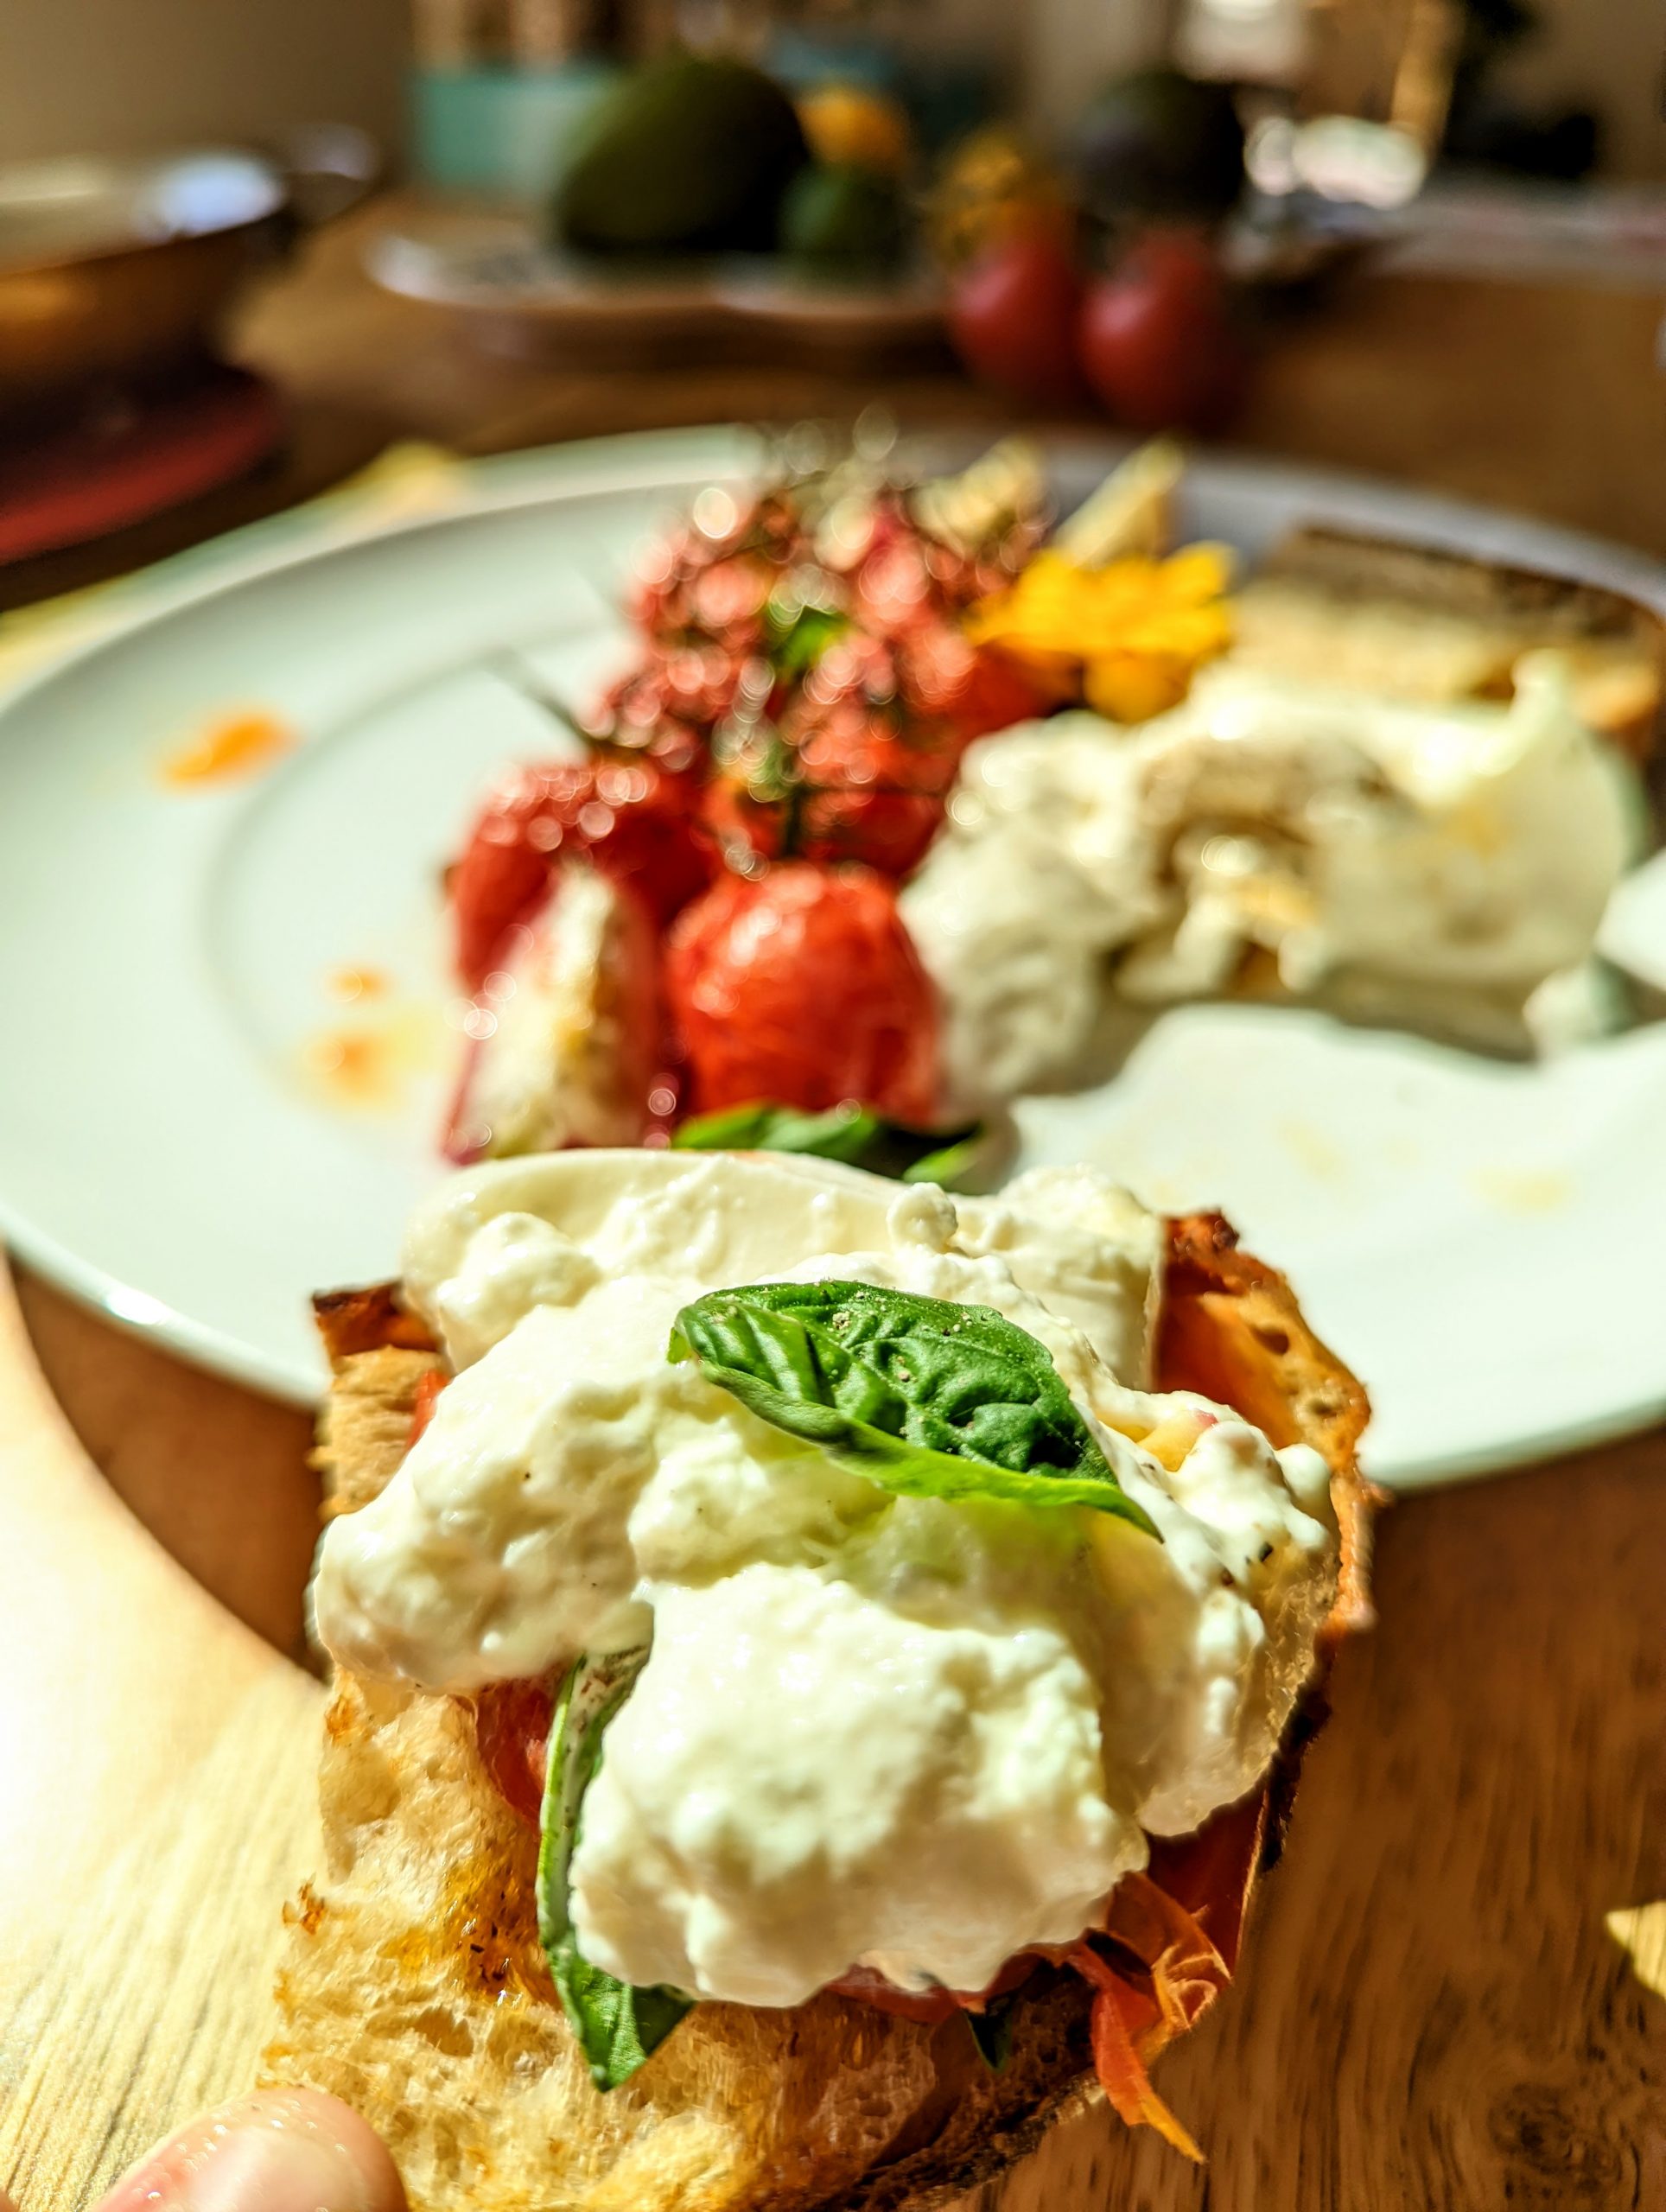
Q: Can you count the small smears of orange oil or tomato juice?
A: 3